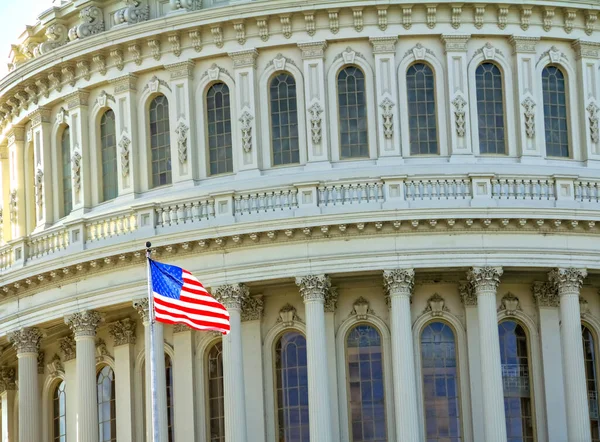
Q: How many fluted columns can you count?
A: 8